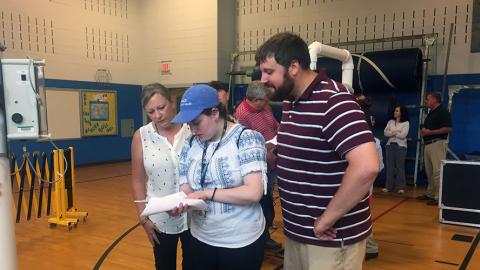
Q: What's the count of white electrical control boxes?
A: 1